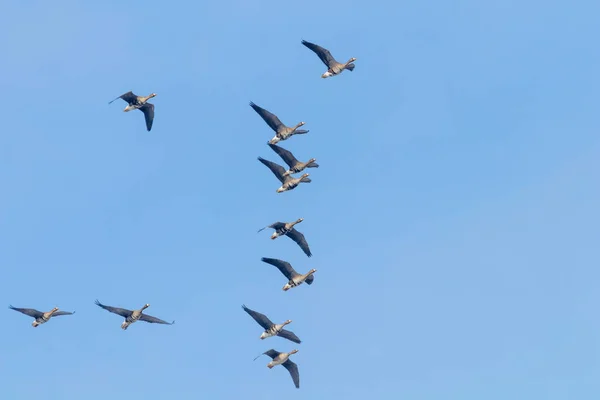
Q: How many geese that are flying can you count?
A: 11